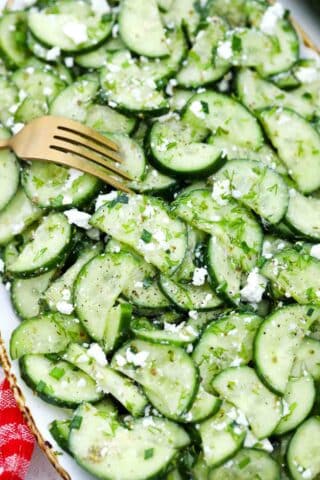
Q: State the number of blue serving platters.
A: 0